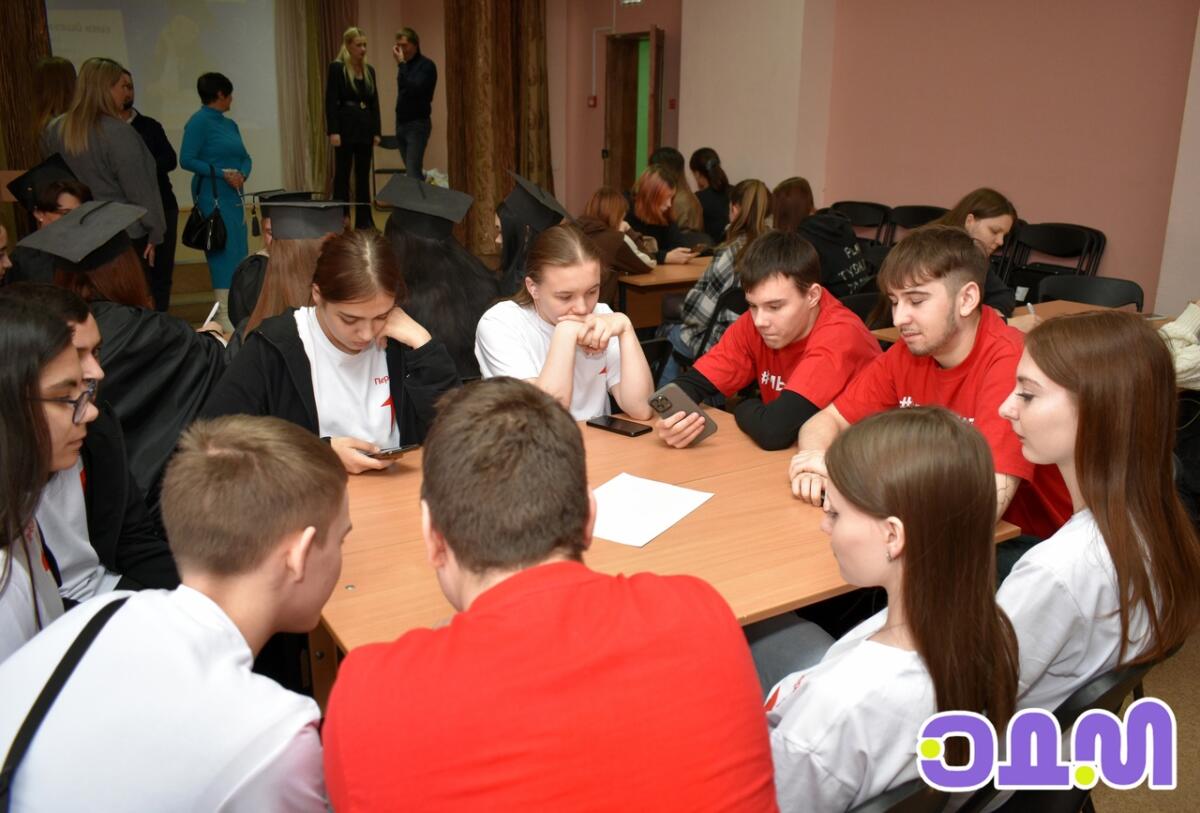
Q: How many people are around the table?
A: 10